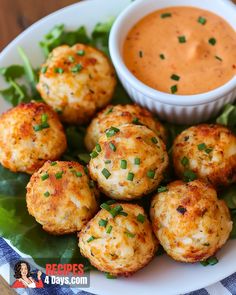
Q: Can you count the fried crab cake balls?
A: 8